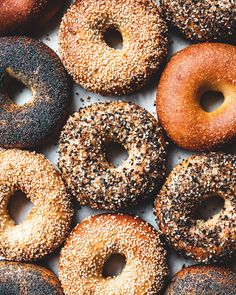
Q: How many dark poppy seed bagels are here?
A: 3